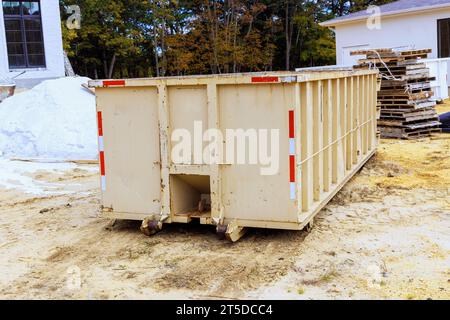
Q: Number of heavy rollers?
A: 2